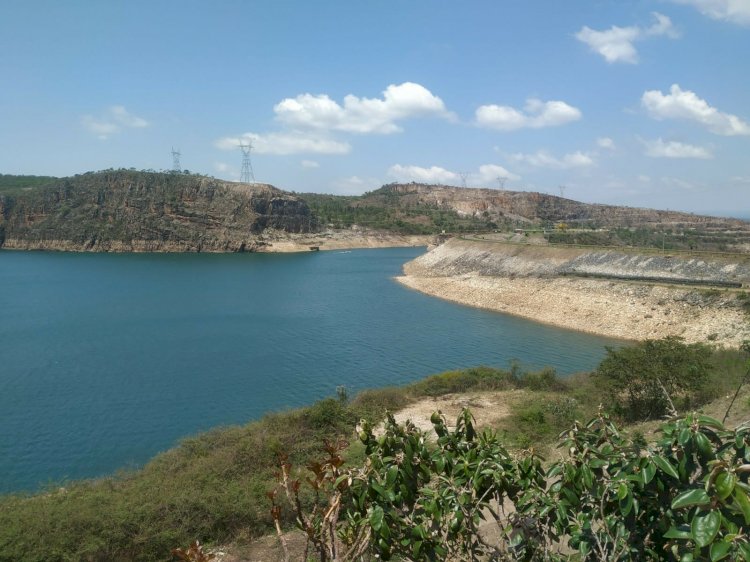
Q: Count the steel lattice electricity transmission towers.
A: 5